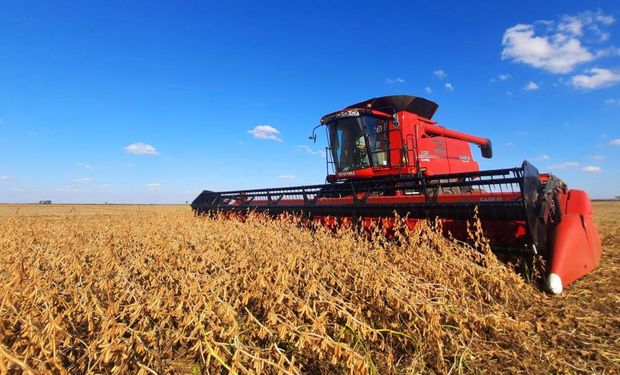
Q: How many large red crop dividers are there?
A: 1